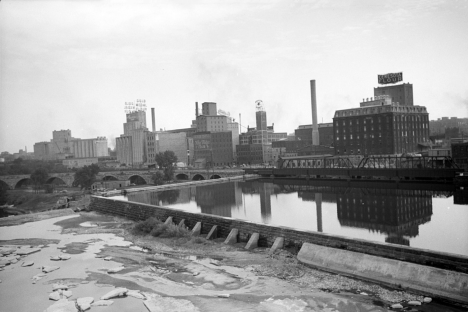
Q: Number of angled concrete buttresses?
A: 7